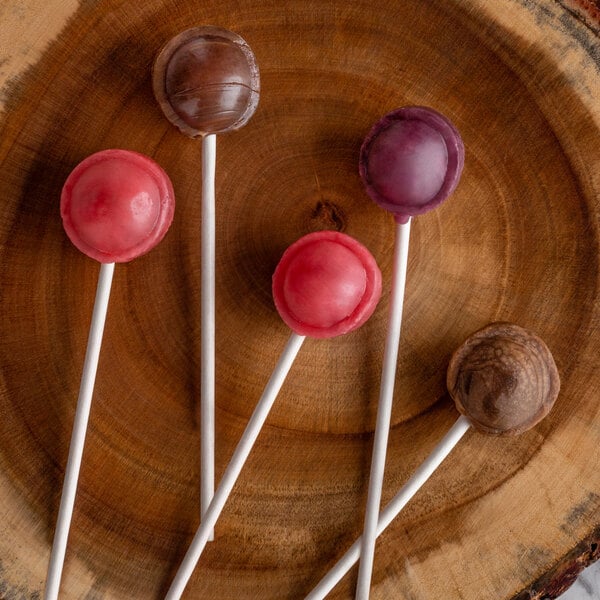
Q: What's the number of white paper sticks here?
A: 5